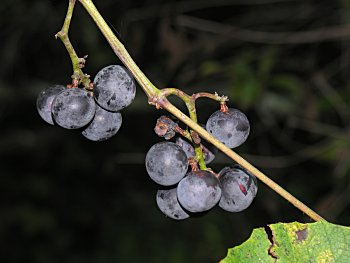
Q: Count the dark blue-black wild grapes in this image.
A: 10